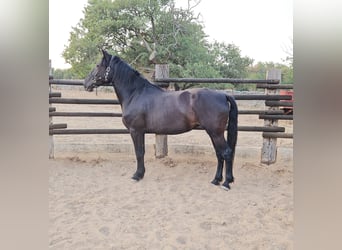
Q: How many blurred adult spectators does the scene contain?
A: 0